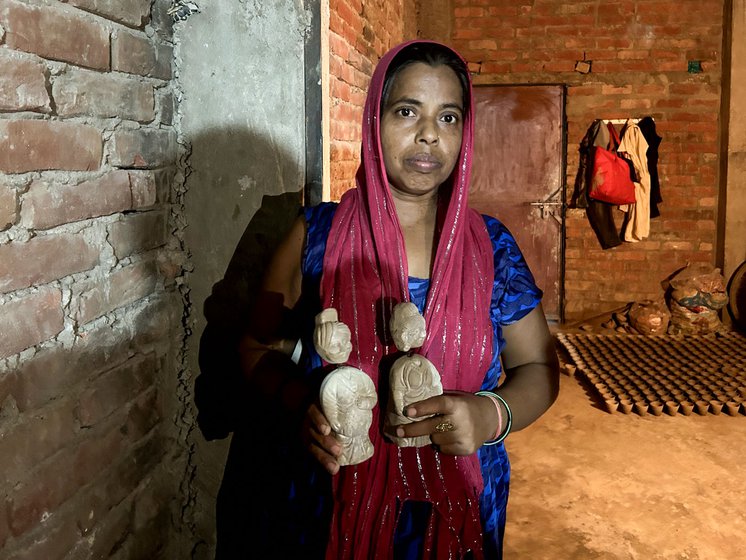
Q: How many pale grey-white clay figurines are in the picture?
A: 2